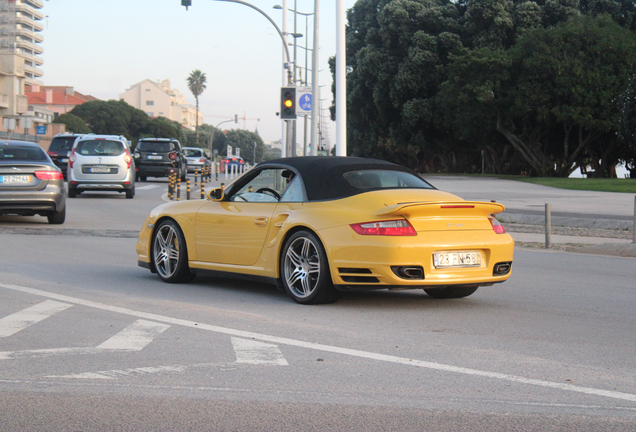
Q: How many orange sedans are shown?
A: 0